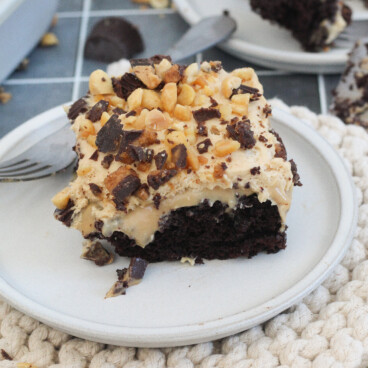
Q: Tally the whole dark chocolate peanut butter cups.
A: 1